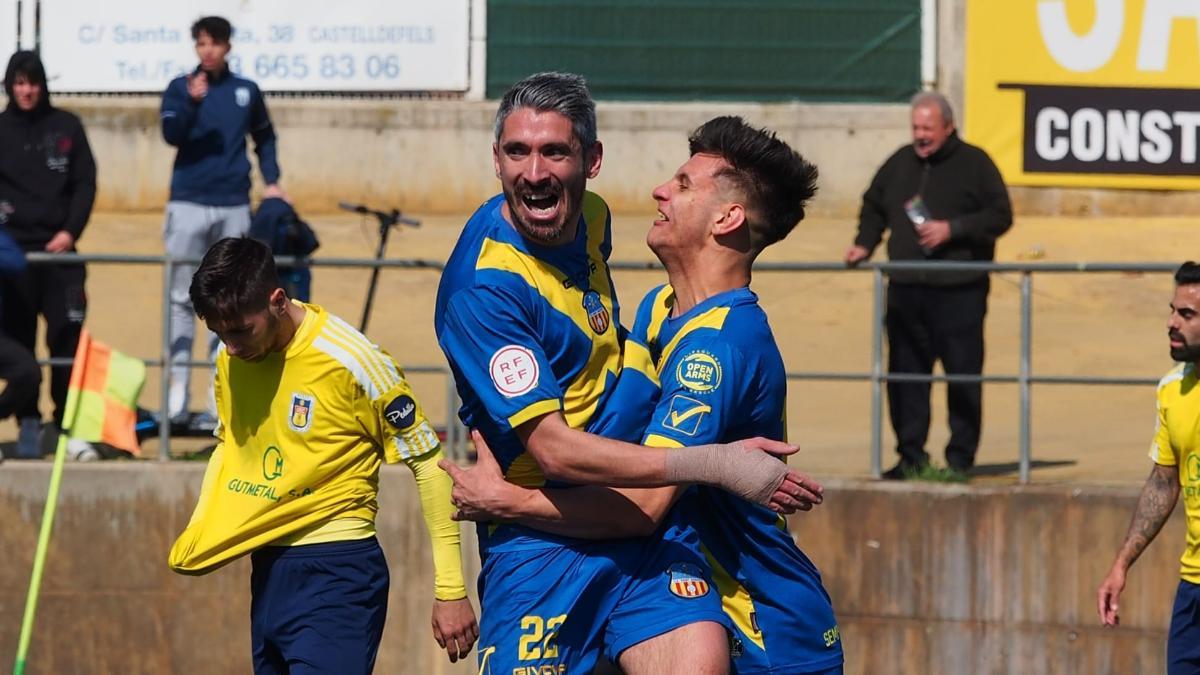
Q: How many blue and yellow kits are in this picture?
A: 2